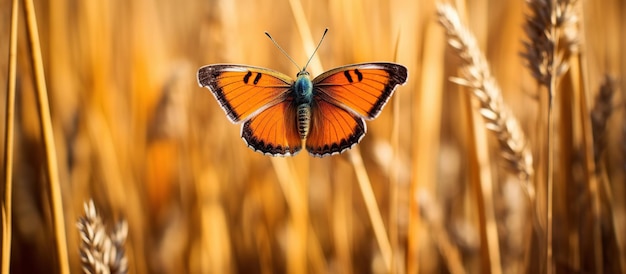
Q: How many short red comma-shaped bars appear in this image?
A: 0